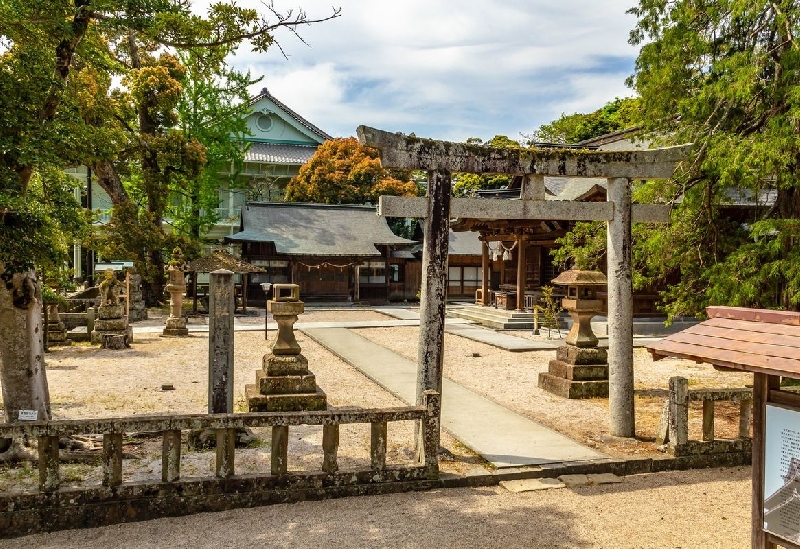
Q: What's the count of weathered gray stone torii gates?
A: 1